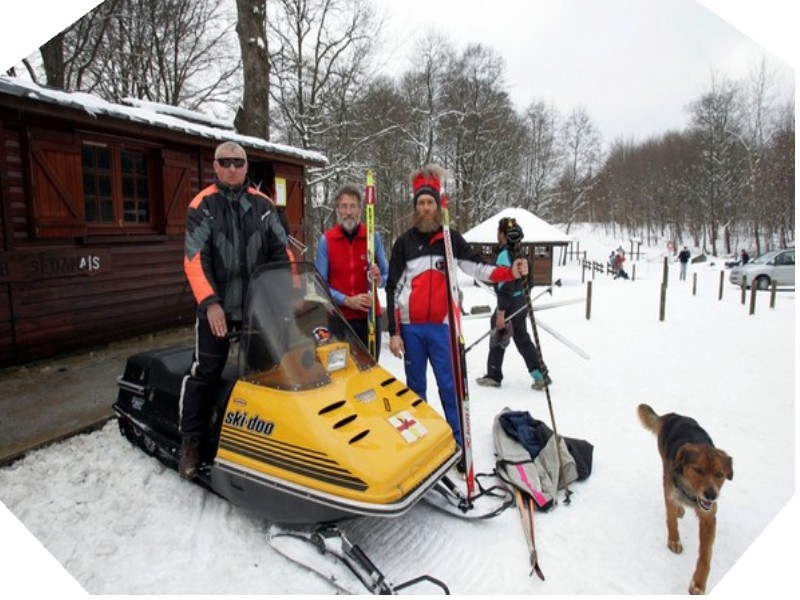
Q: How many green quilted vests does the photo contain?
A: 0